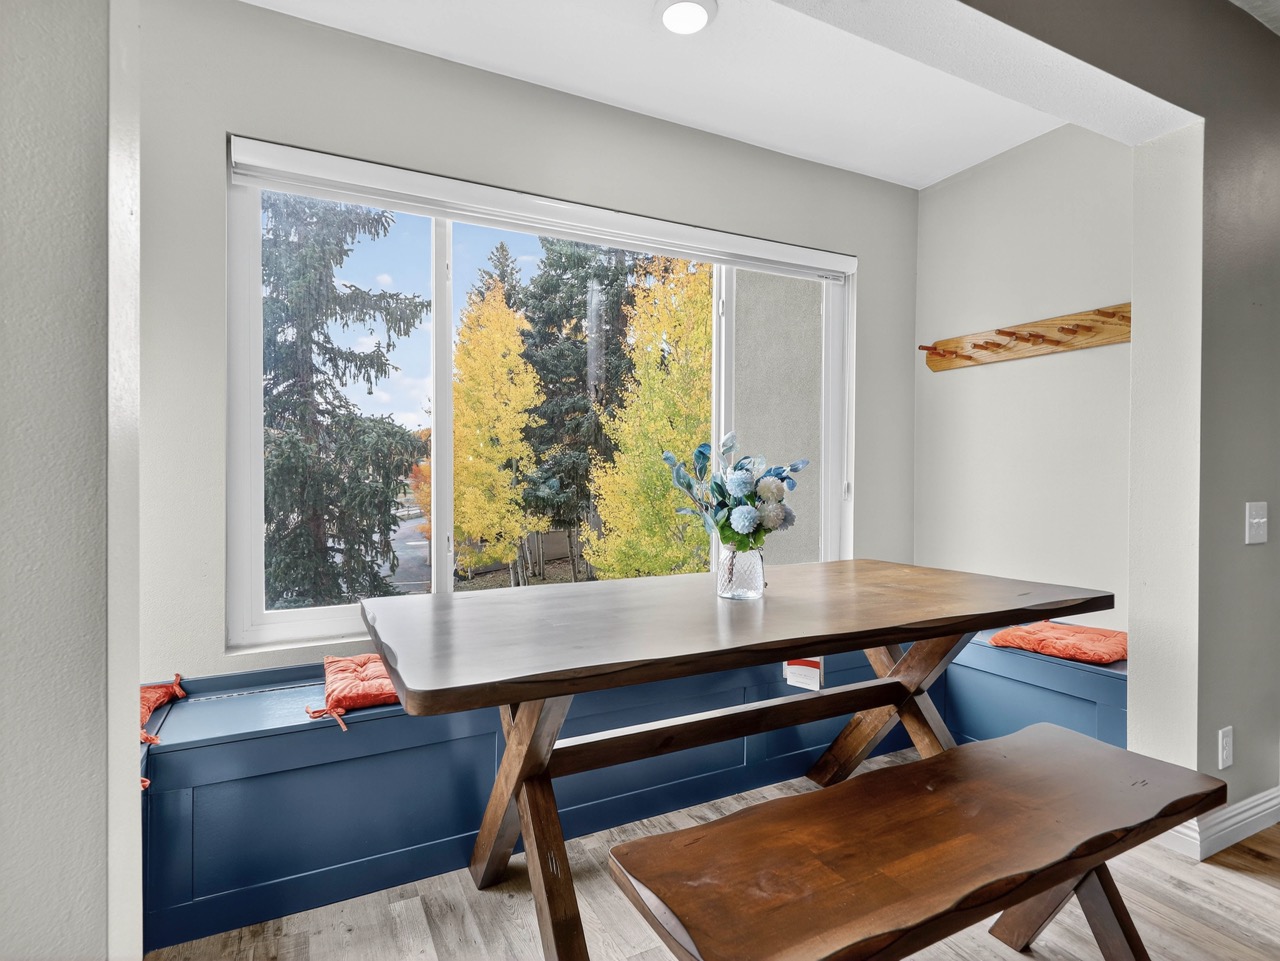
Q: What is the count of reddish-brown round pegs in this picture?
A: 14